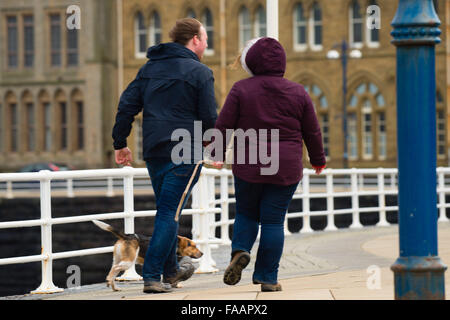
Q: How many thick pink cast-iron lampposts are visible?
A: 0